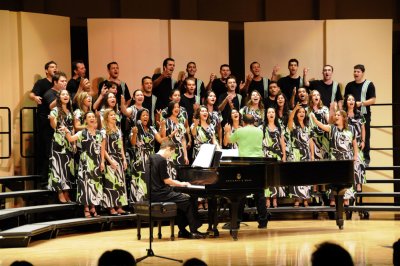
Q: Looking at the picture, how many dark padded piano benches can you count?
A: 1